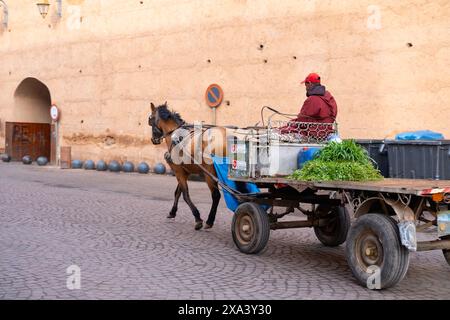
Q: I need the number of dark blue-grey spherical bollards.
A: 10